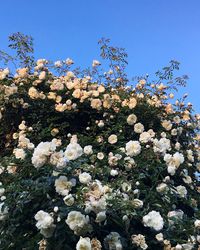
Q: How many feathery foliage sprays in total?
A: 3